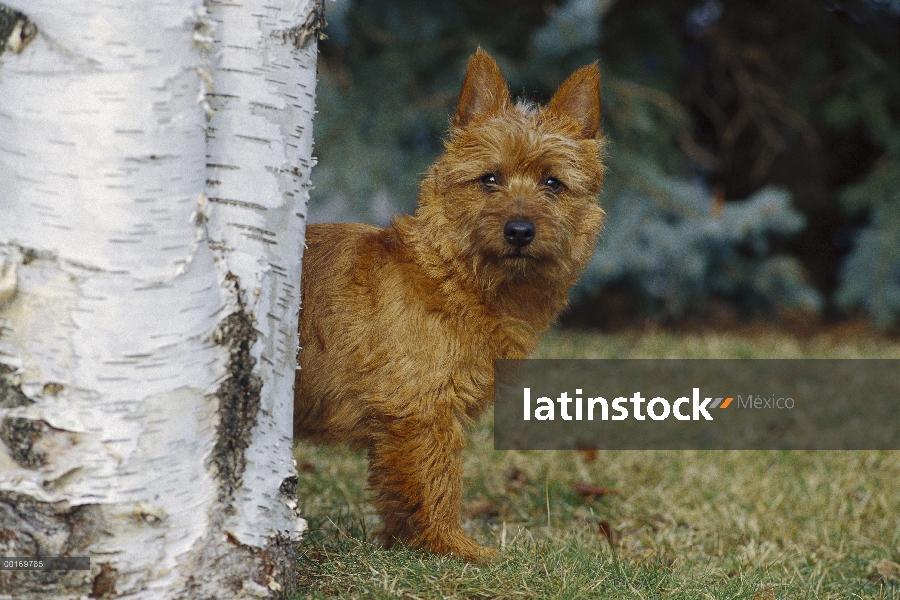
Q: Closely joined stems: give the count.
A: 2